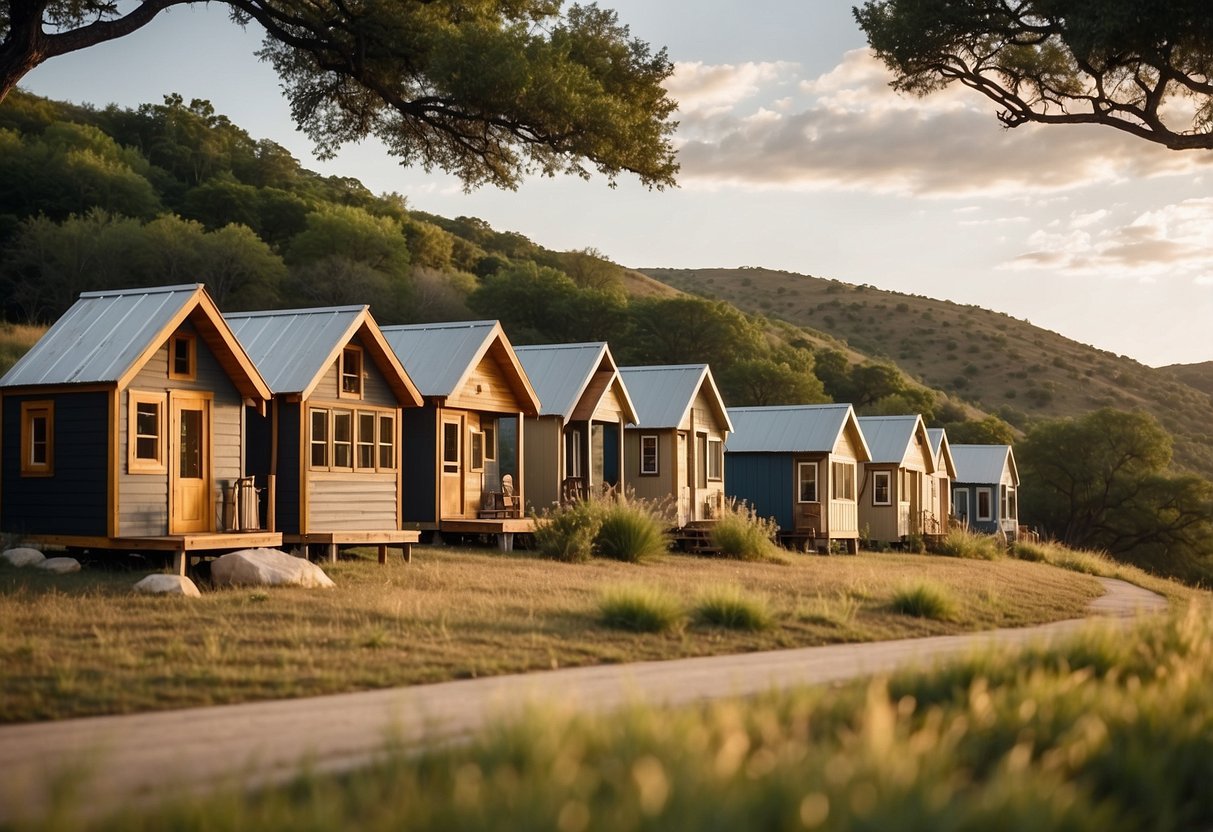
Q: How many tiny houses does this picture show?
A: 9